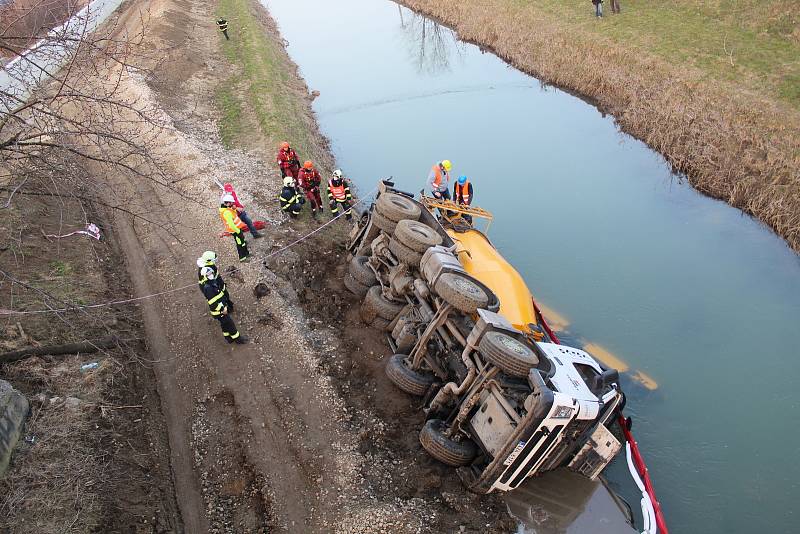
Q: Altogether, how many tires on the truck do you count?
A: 12